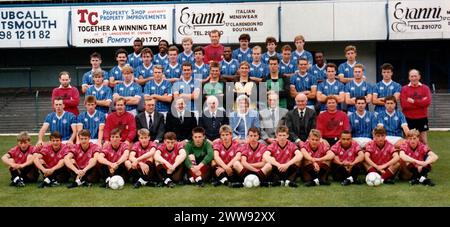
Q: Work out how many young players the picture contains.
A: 14